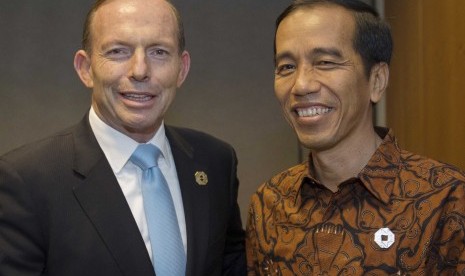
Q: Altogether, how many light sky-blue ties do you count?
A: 1